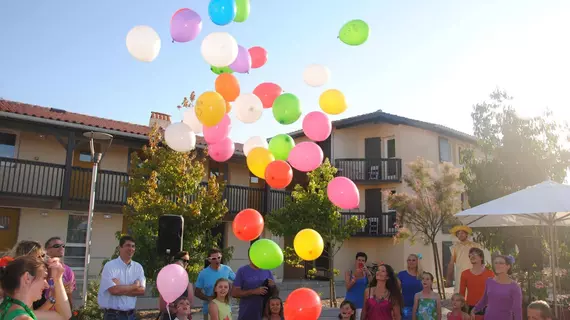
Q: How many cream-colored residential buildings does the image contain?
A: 2